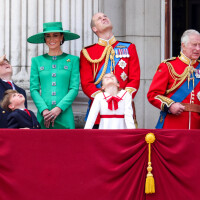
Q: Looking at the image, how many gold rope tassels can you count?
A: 1